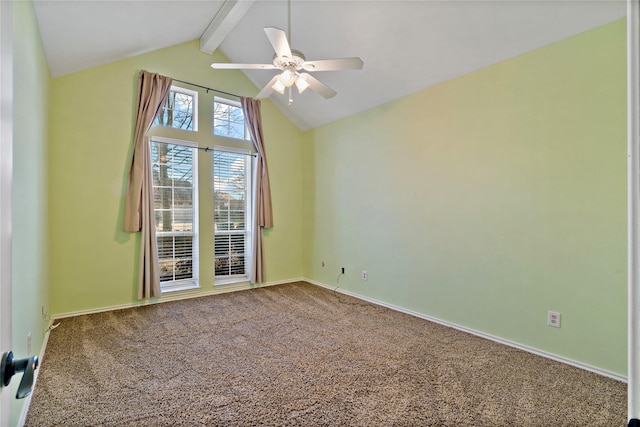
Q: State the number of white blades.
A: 5